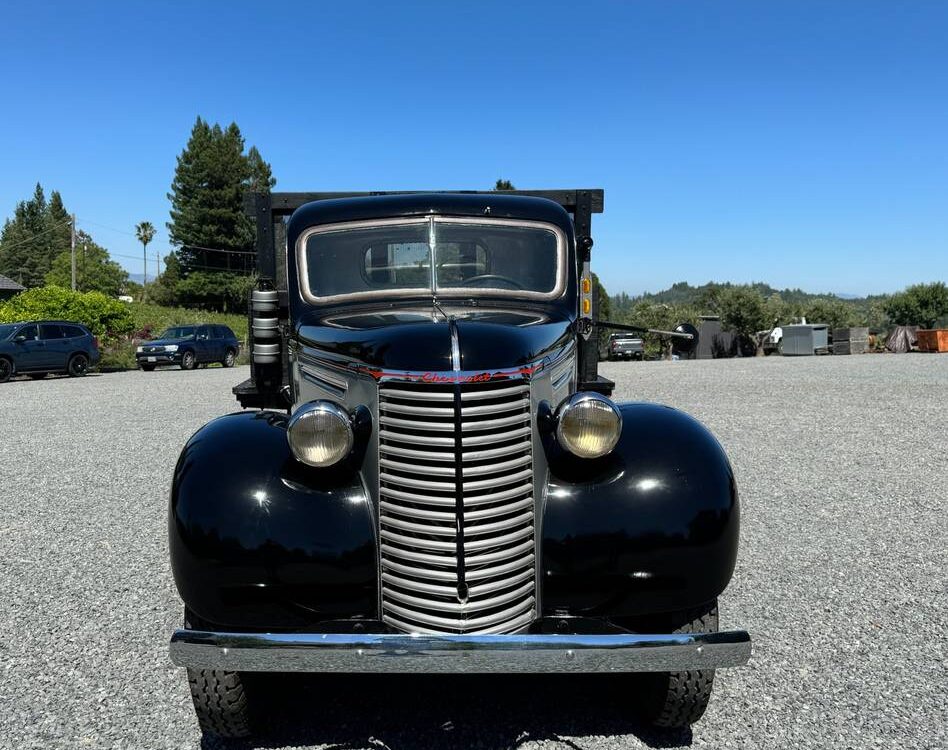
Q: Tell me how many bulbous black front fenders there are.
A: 2